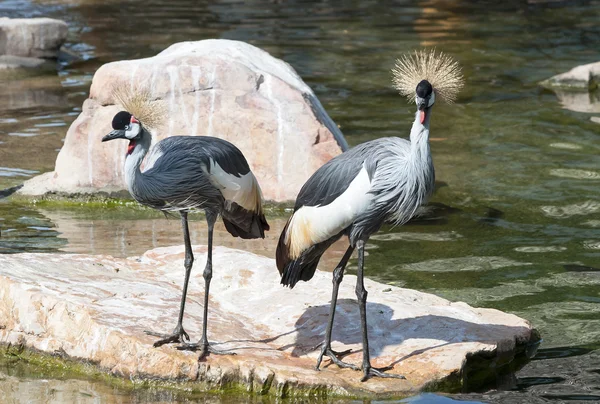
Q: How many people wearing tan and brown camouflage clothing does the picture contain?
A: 0